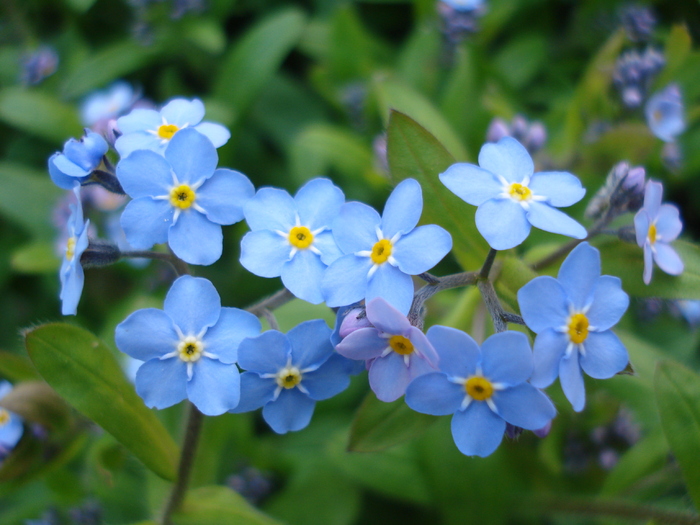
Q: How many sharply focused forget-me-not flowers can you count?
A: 13